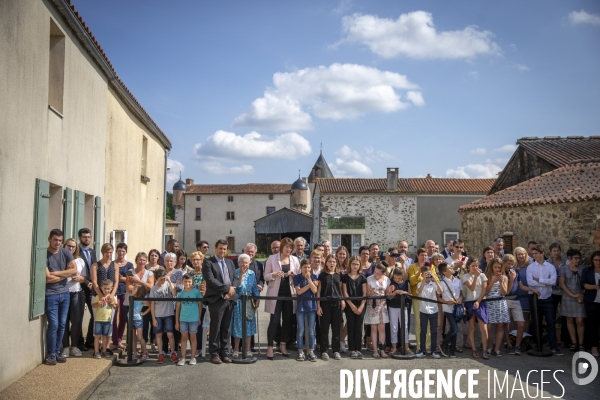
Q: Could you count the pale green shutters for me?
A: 4